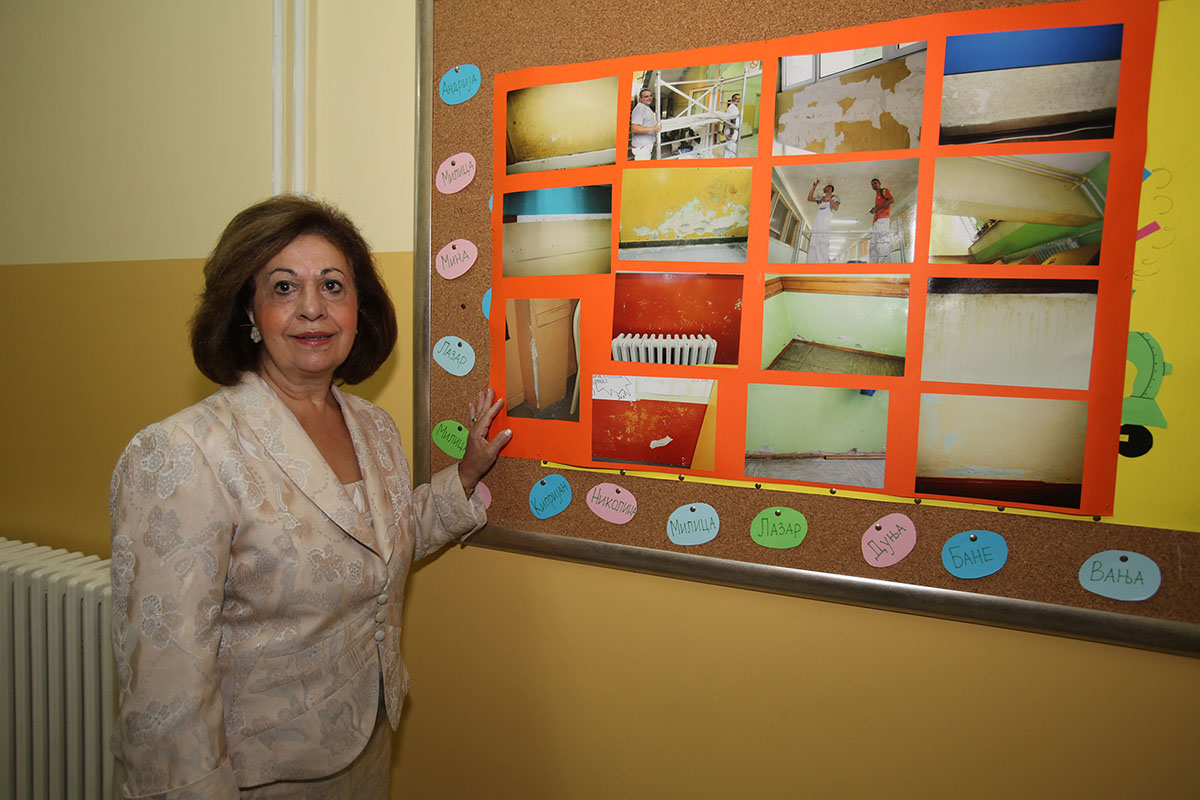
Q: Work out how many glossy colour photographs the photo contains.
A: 15